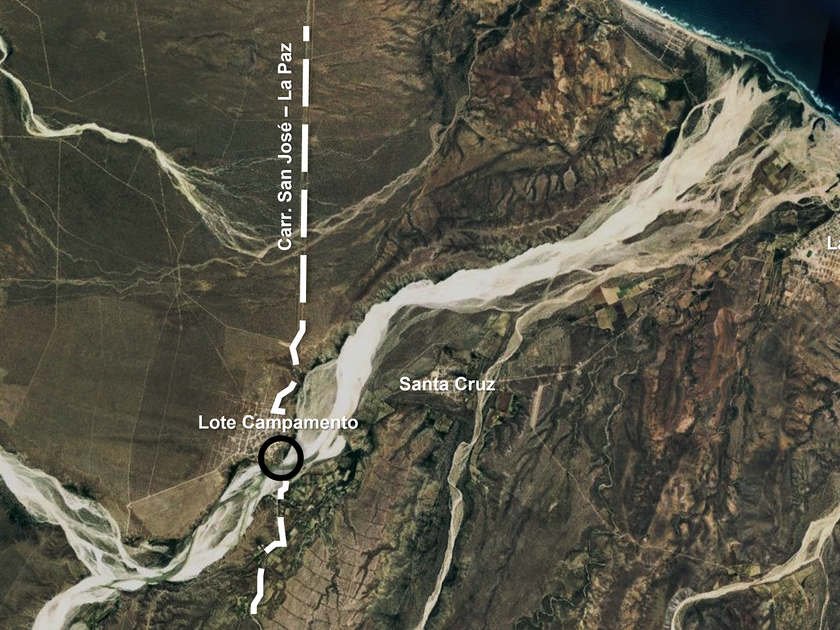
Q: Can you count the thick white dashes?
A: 10